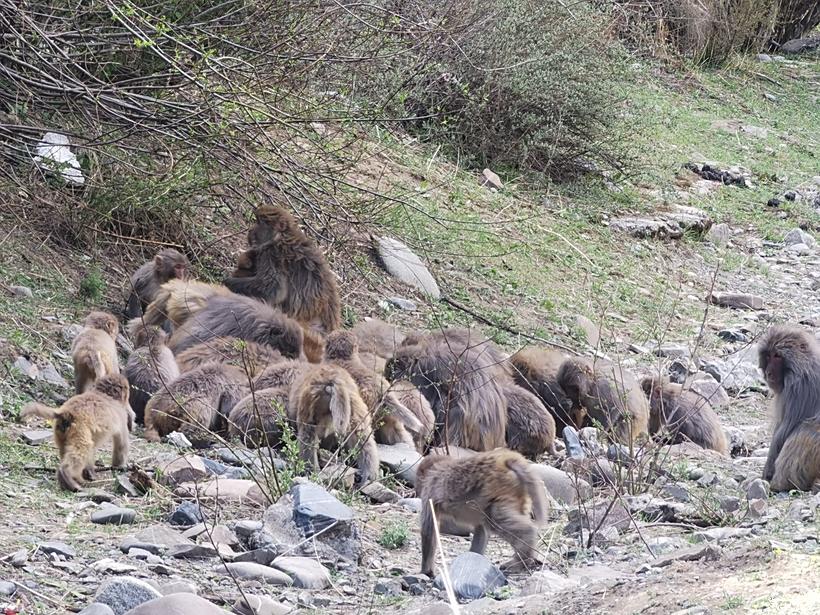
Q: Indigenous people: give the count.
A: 0